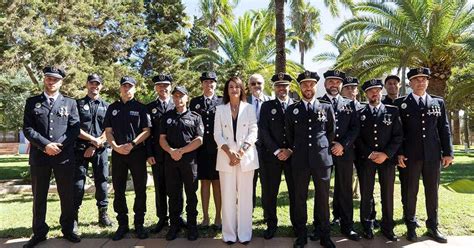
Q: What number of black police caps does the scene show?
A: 13